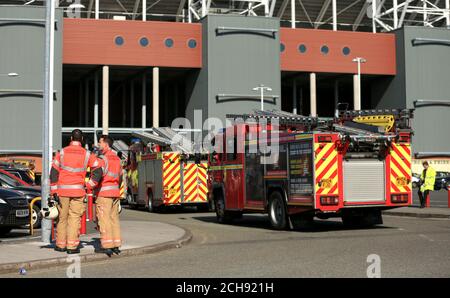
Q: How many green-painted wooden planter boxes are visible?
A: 0